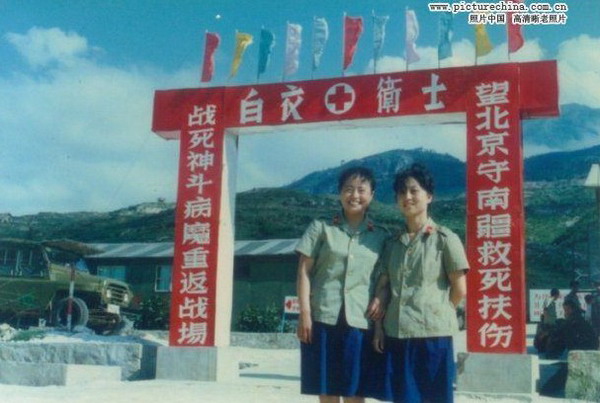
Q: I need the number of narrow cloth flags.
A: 11